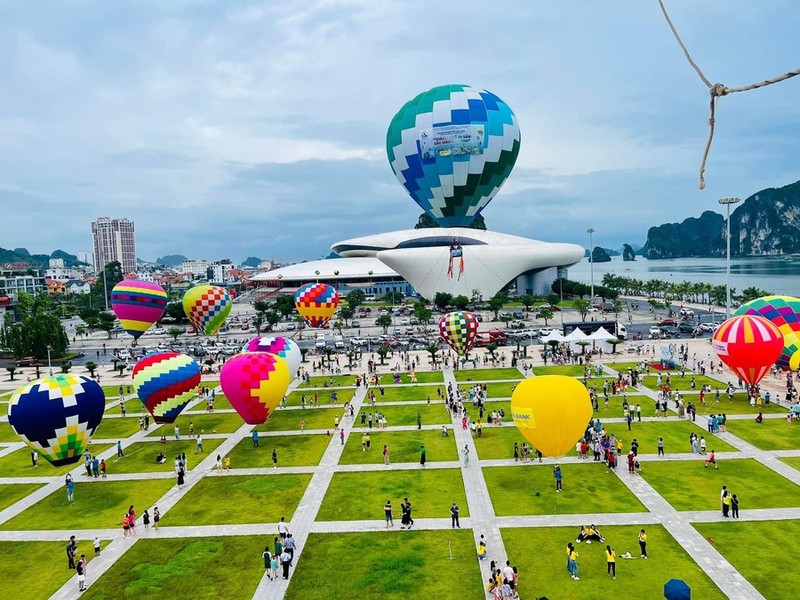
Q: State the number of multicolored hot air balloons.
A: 11